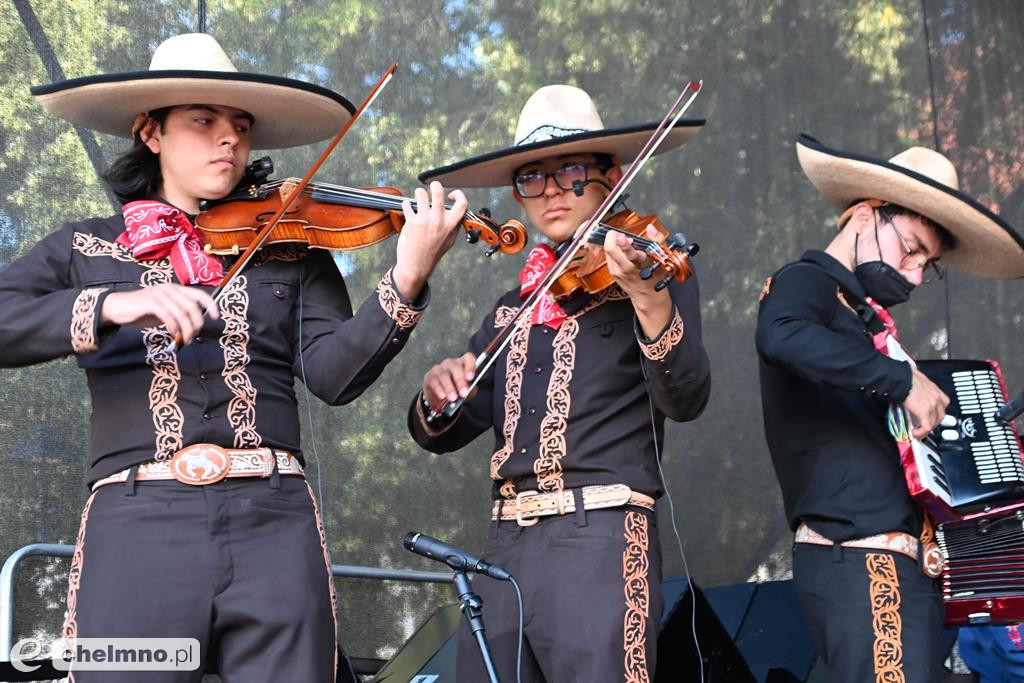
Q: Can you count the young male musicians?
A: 3